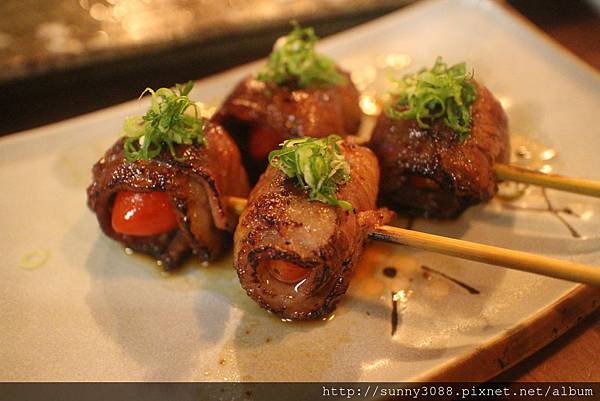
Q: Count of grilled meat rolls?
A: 4